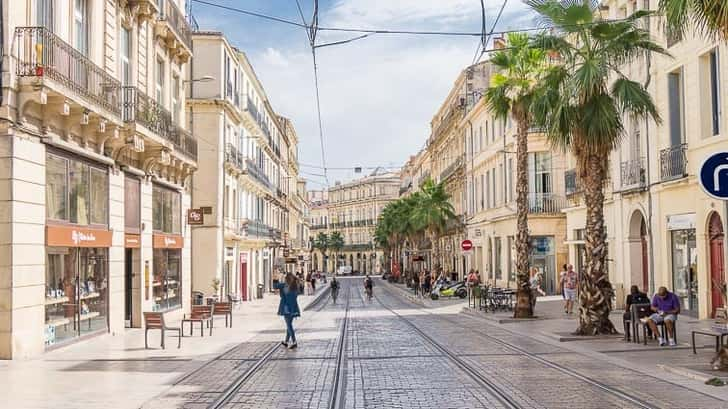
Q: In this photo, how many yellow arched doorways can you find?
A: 2